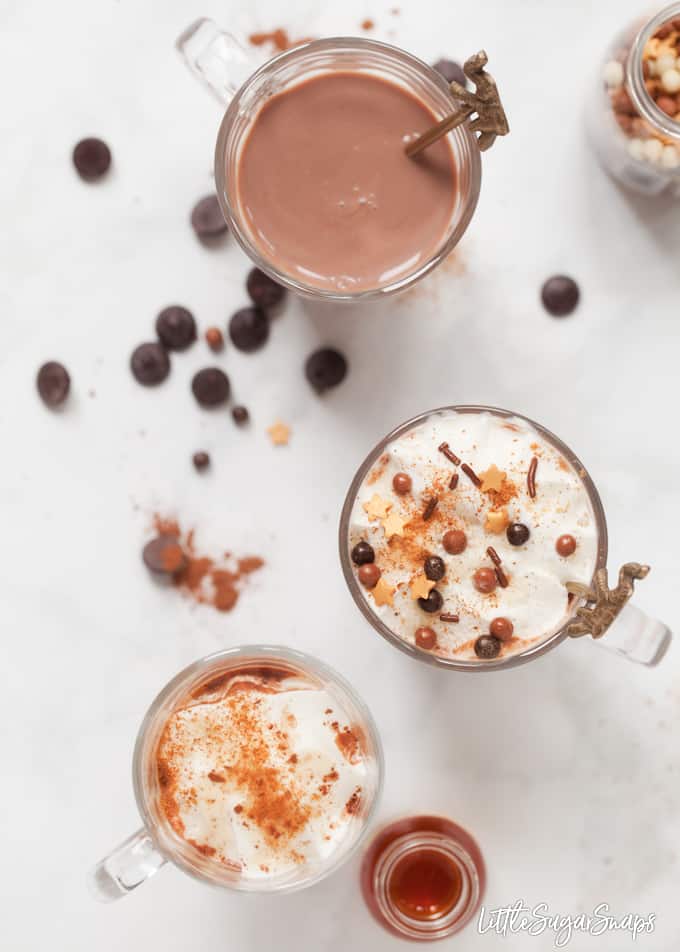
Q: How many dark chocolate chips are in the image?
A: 12